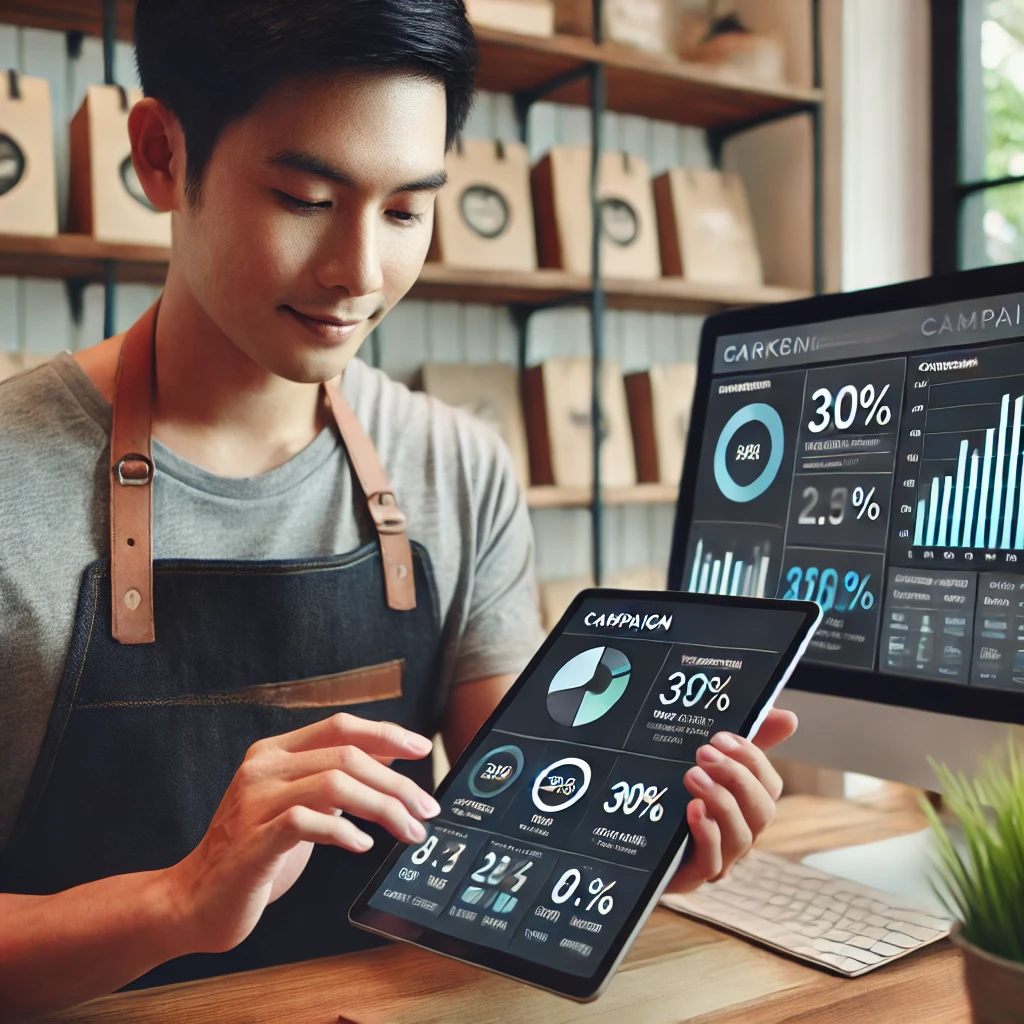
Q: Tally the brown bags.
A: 8